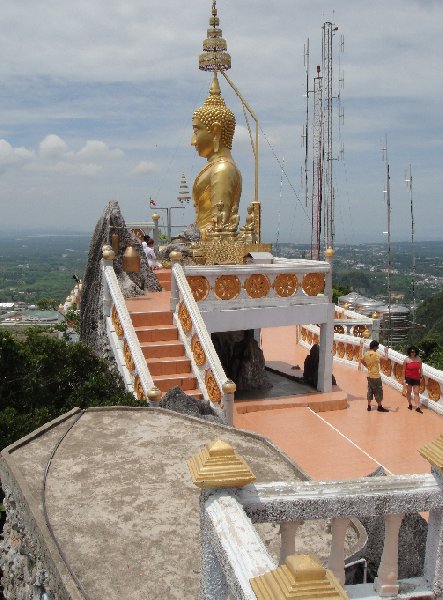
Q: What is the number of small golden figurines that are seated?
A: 3